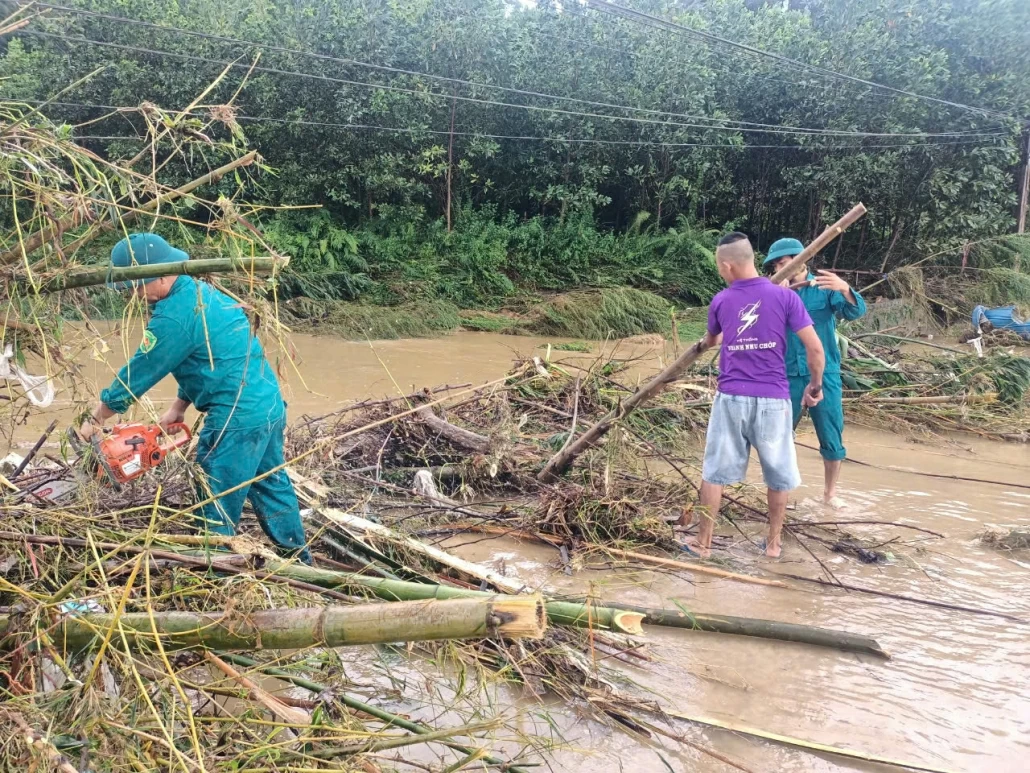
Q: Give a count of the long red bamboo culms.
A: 0